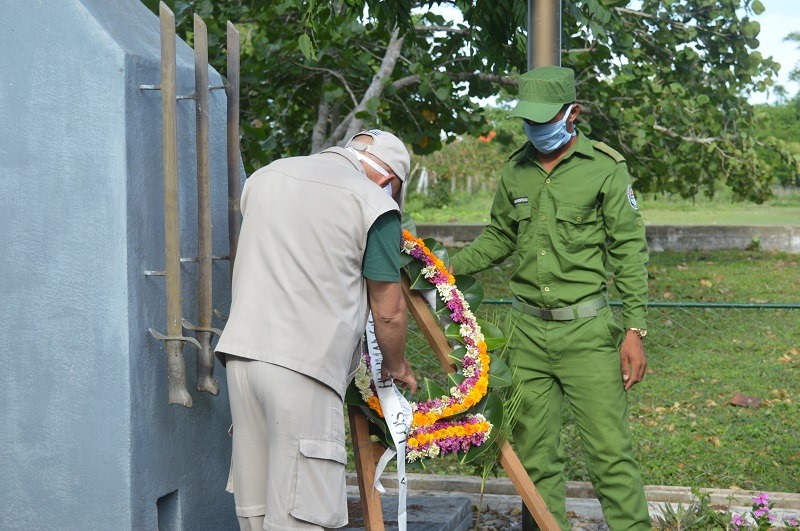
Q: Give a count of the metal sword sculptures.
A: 3